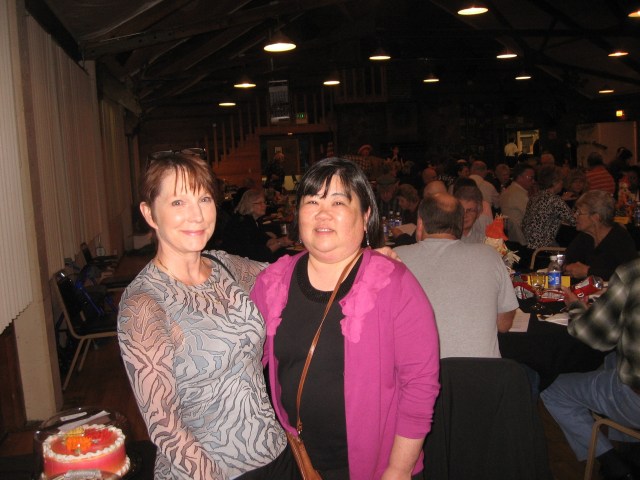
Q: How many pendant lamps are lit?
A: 12